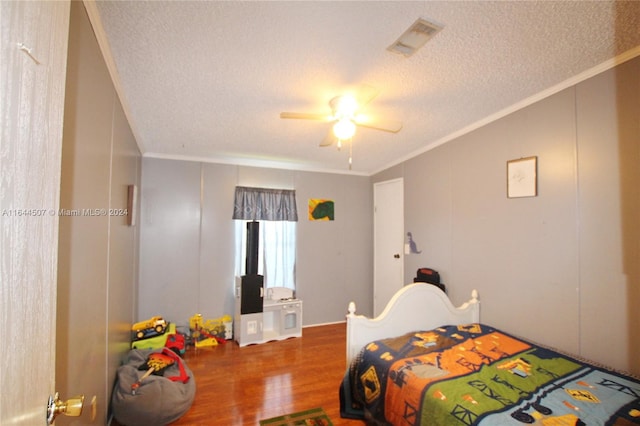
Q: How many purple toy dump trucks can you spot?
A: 0